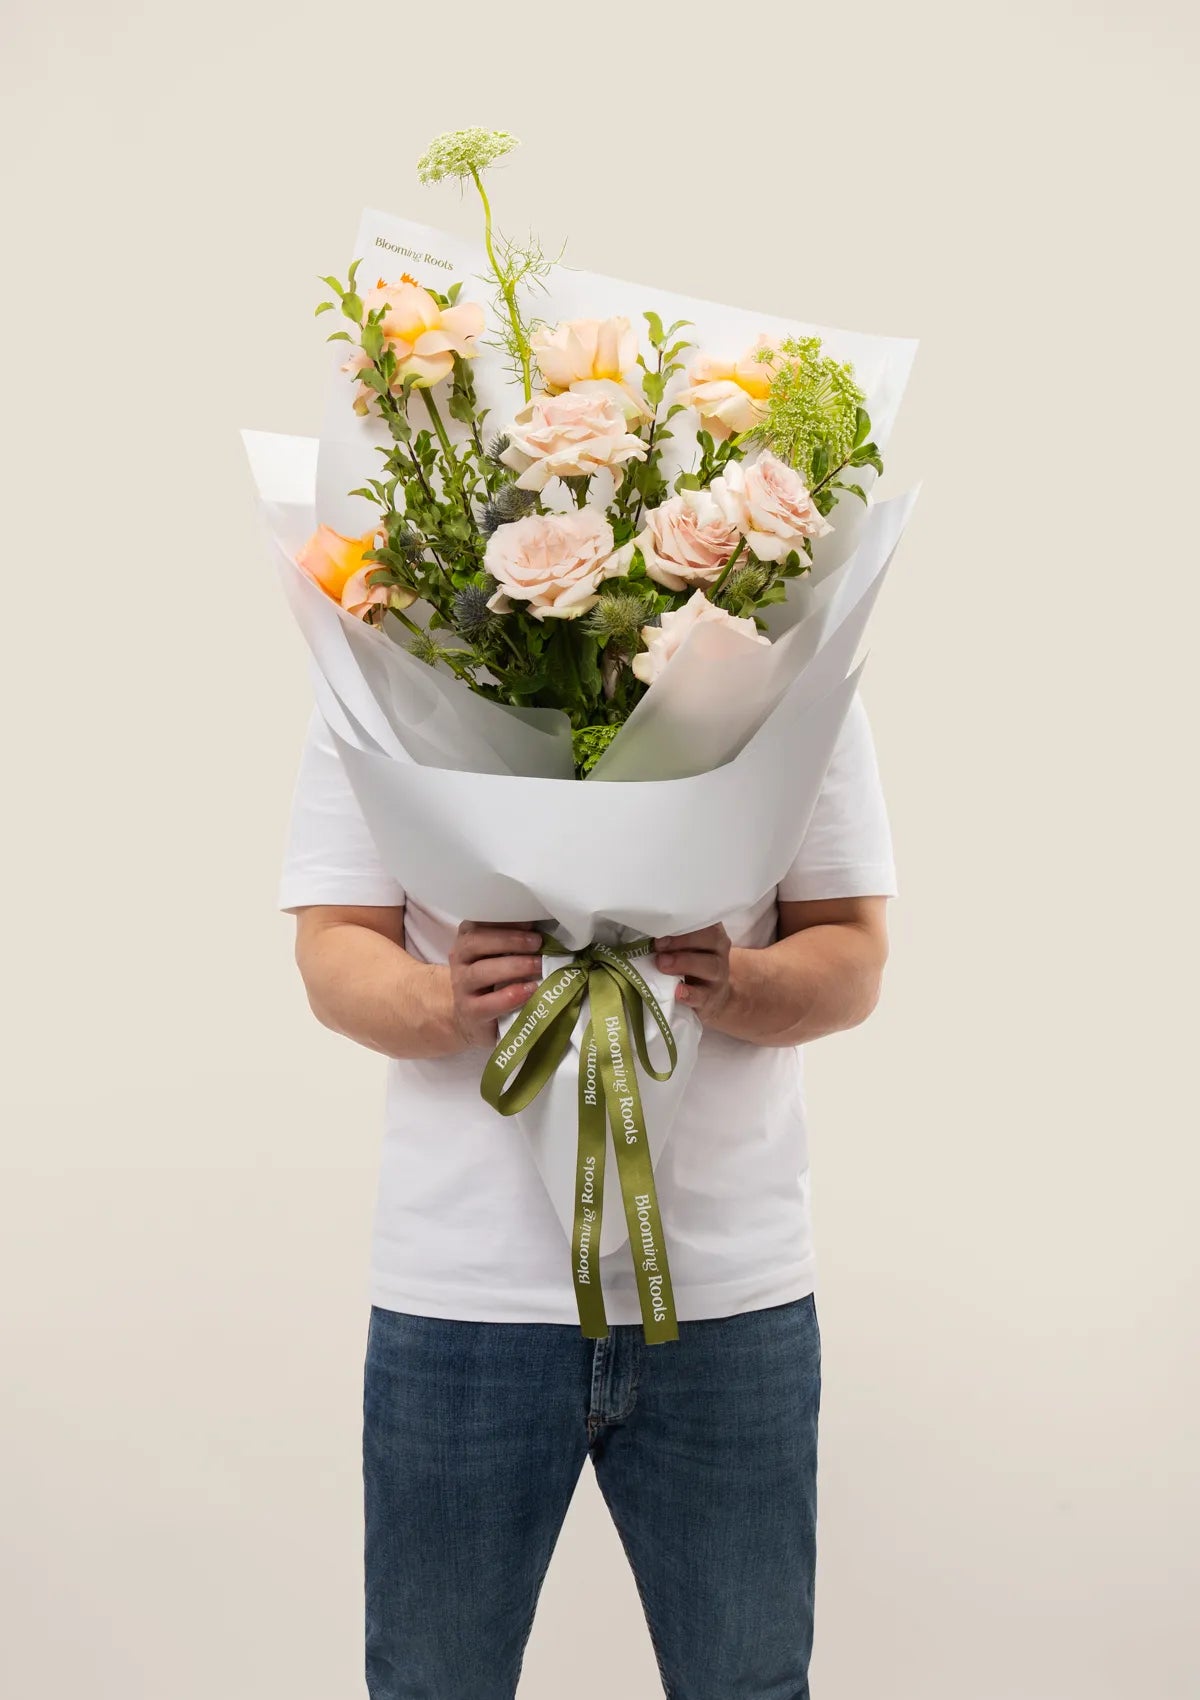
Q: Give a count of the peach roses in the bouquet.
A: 4